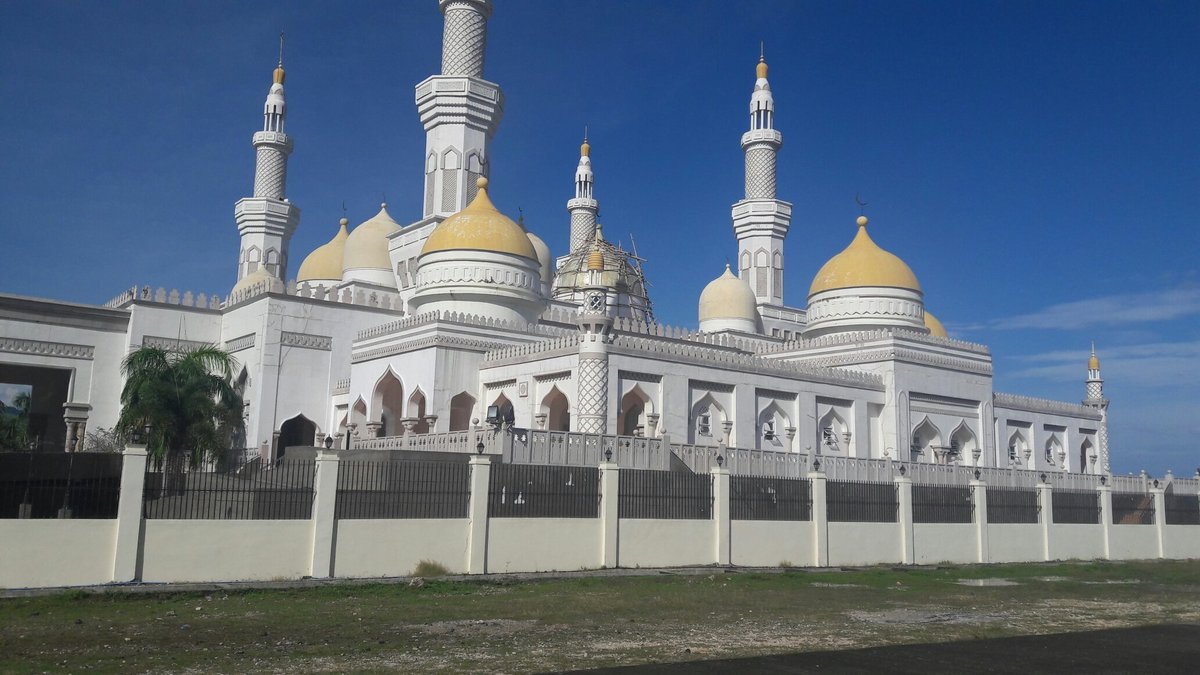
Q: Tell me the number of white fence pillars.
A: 11